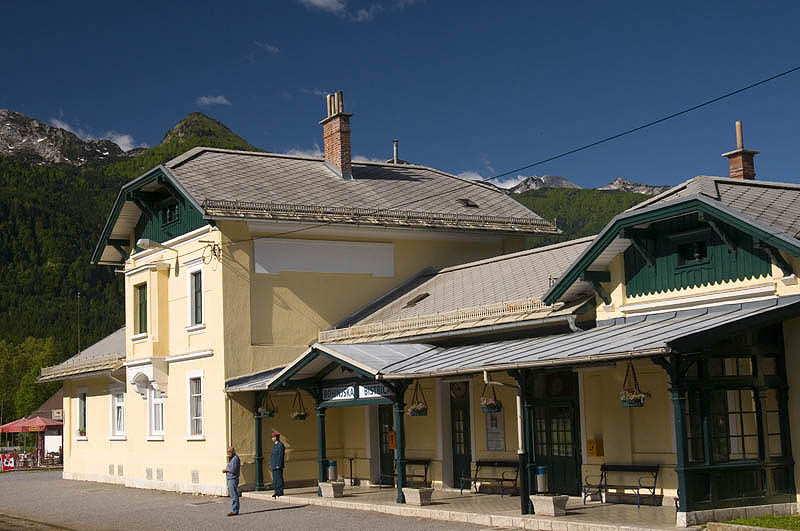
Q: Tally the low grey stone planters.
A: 3